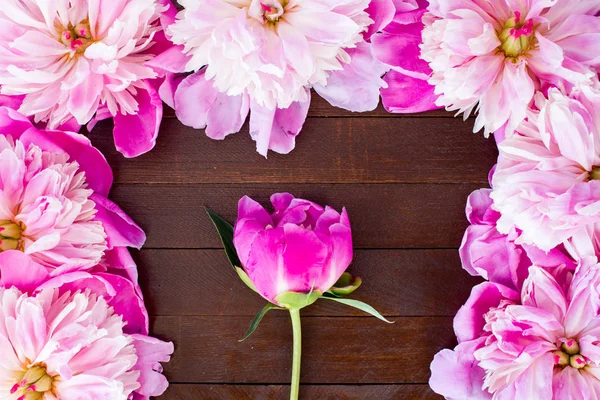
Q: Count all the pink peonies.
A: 8